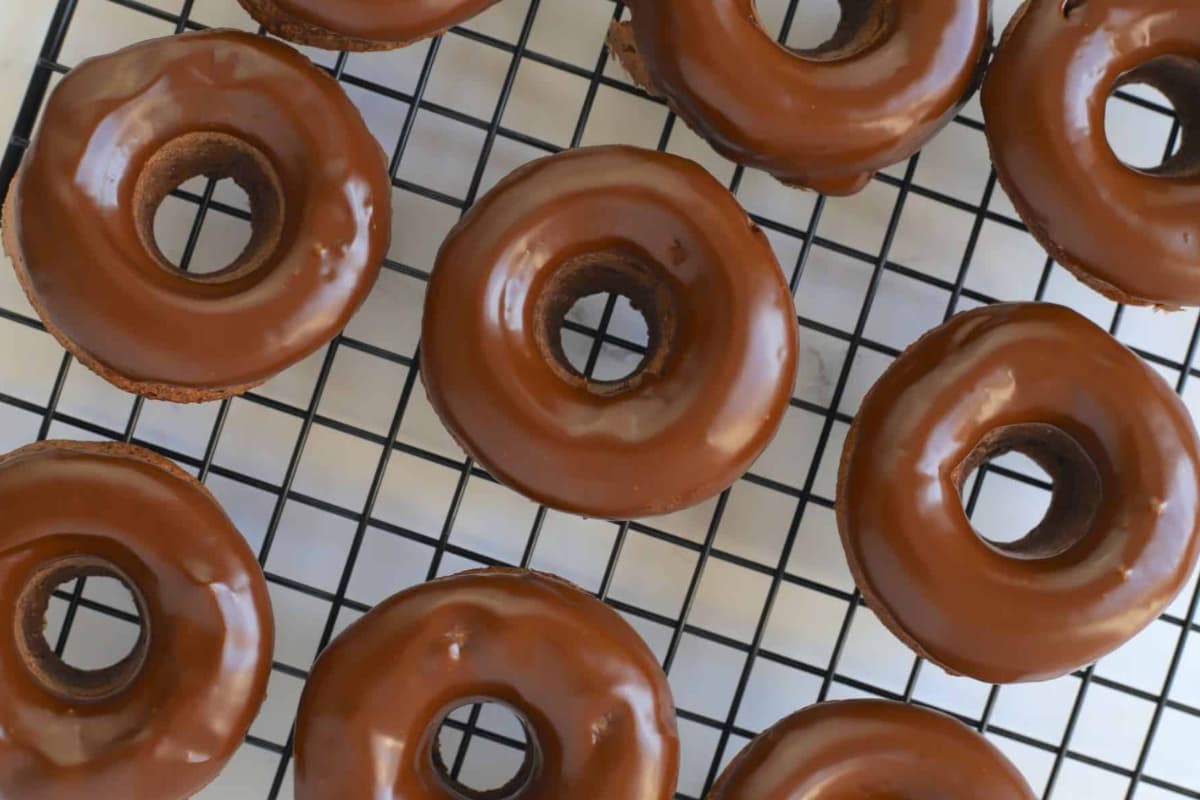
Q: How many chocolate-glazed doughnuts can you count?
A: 9